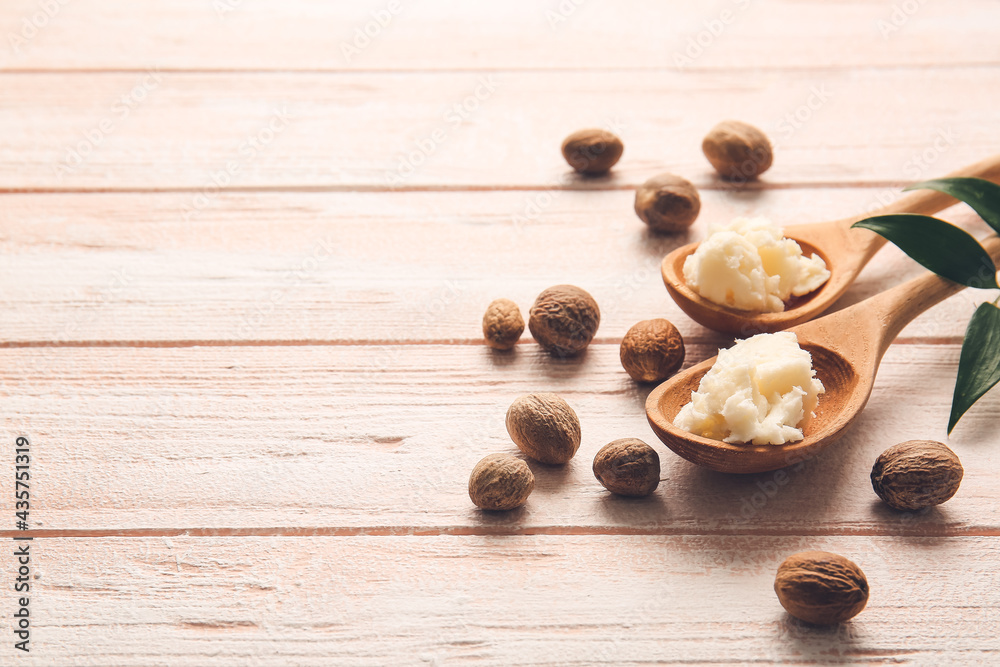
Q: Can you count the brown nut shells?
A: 11